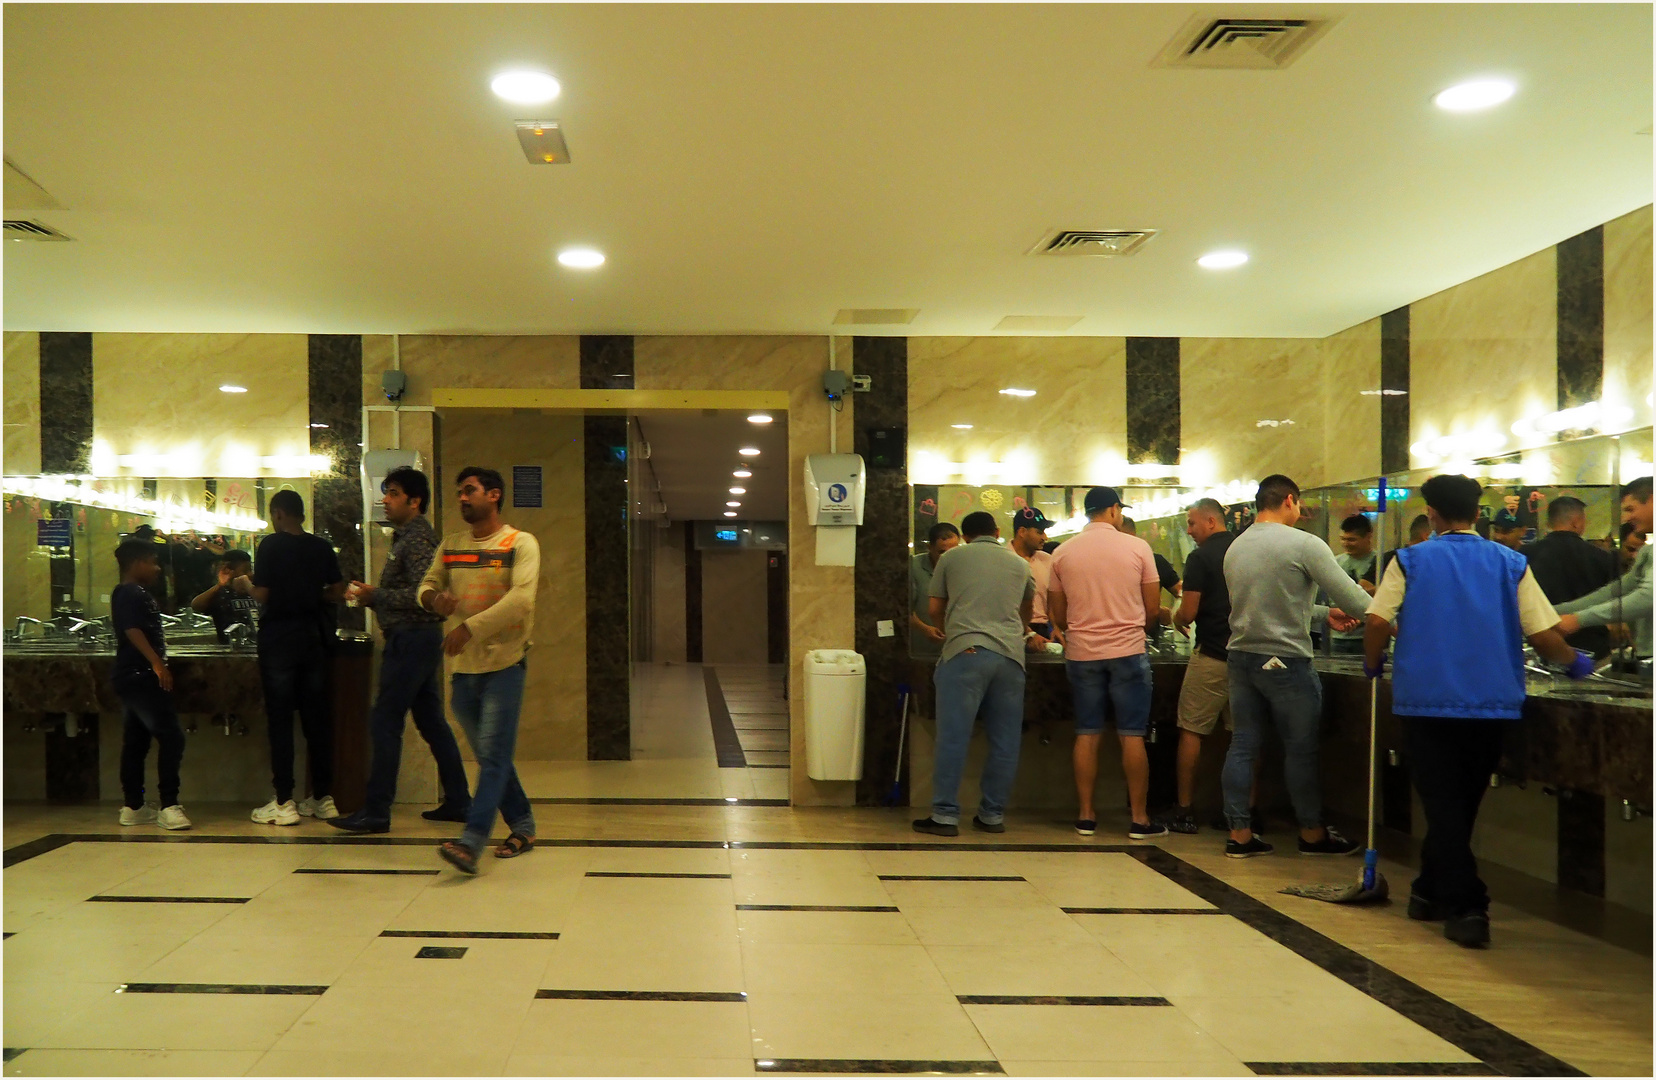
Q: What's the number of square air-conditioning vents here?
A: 3